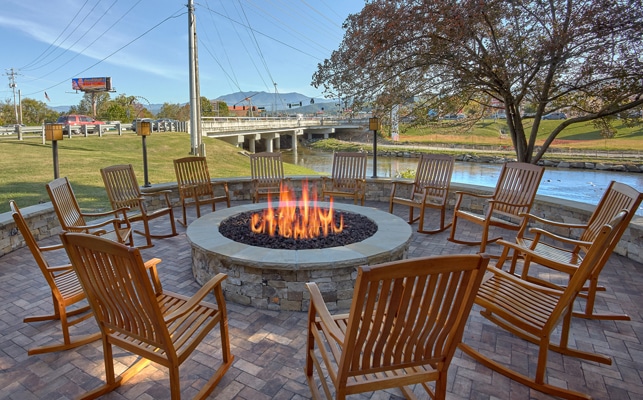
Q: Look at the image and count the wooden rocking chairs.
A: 12